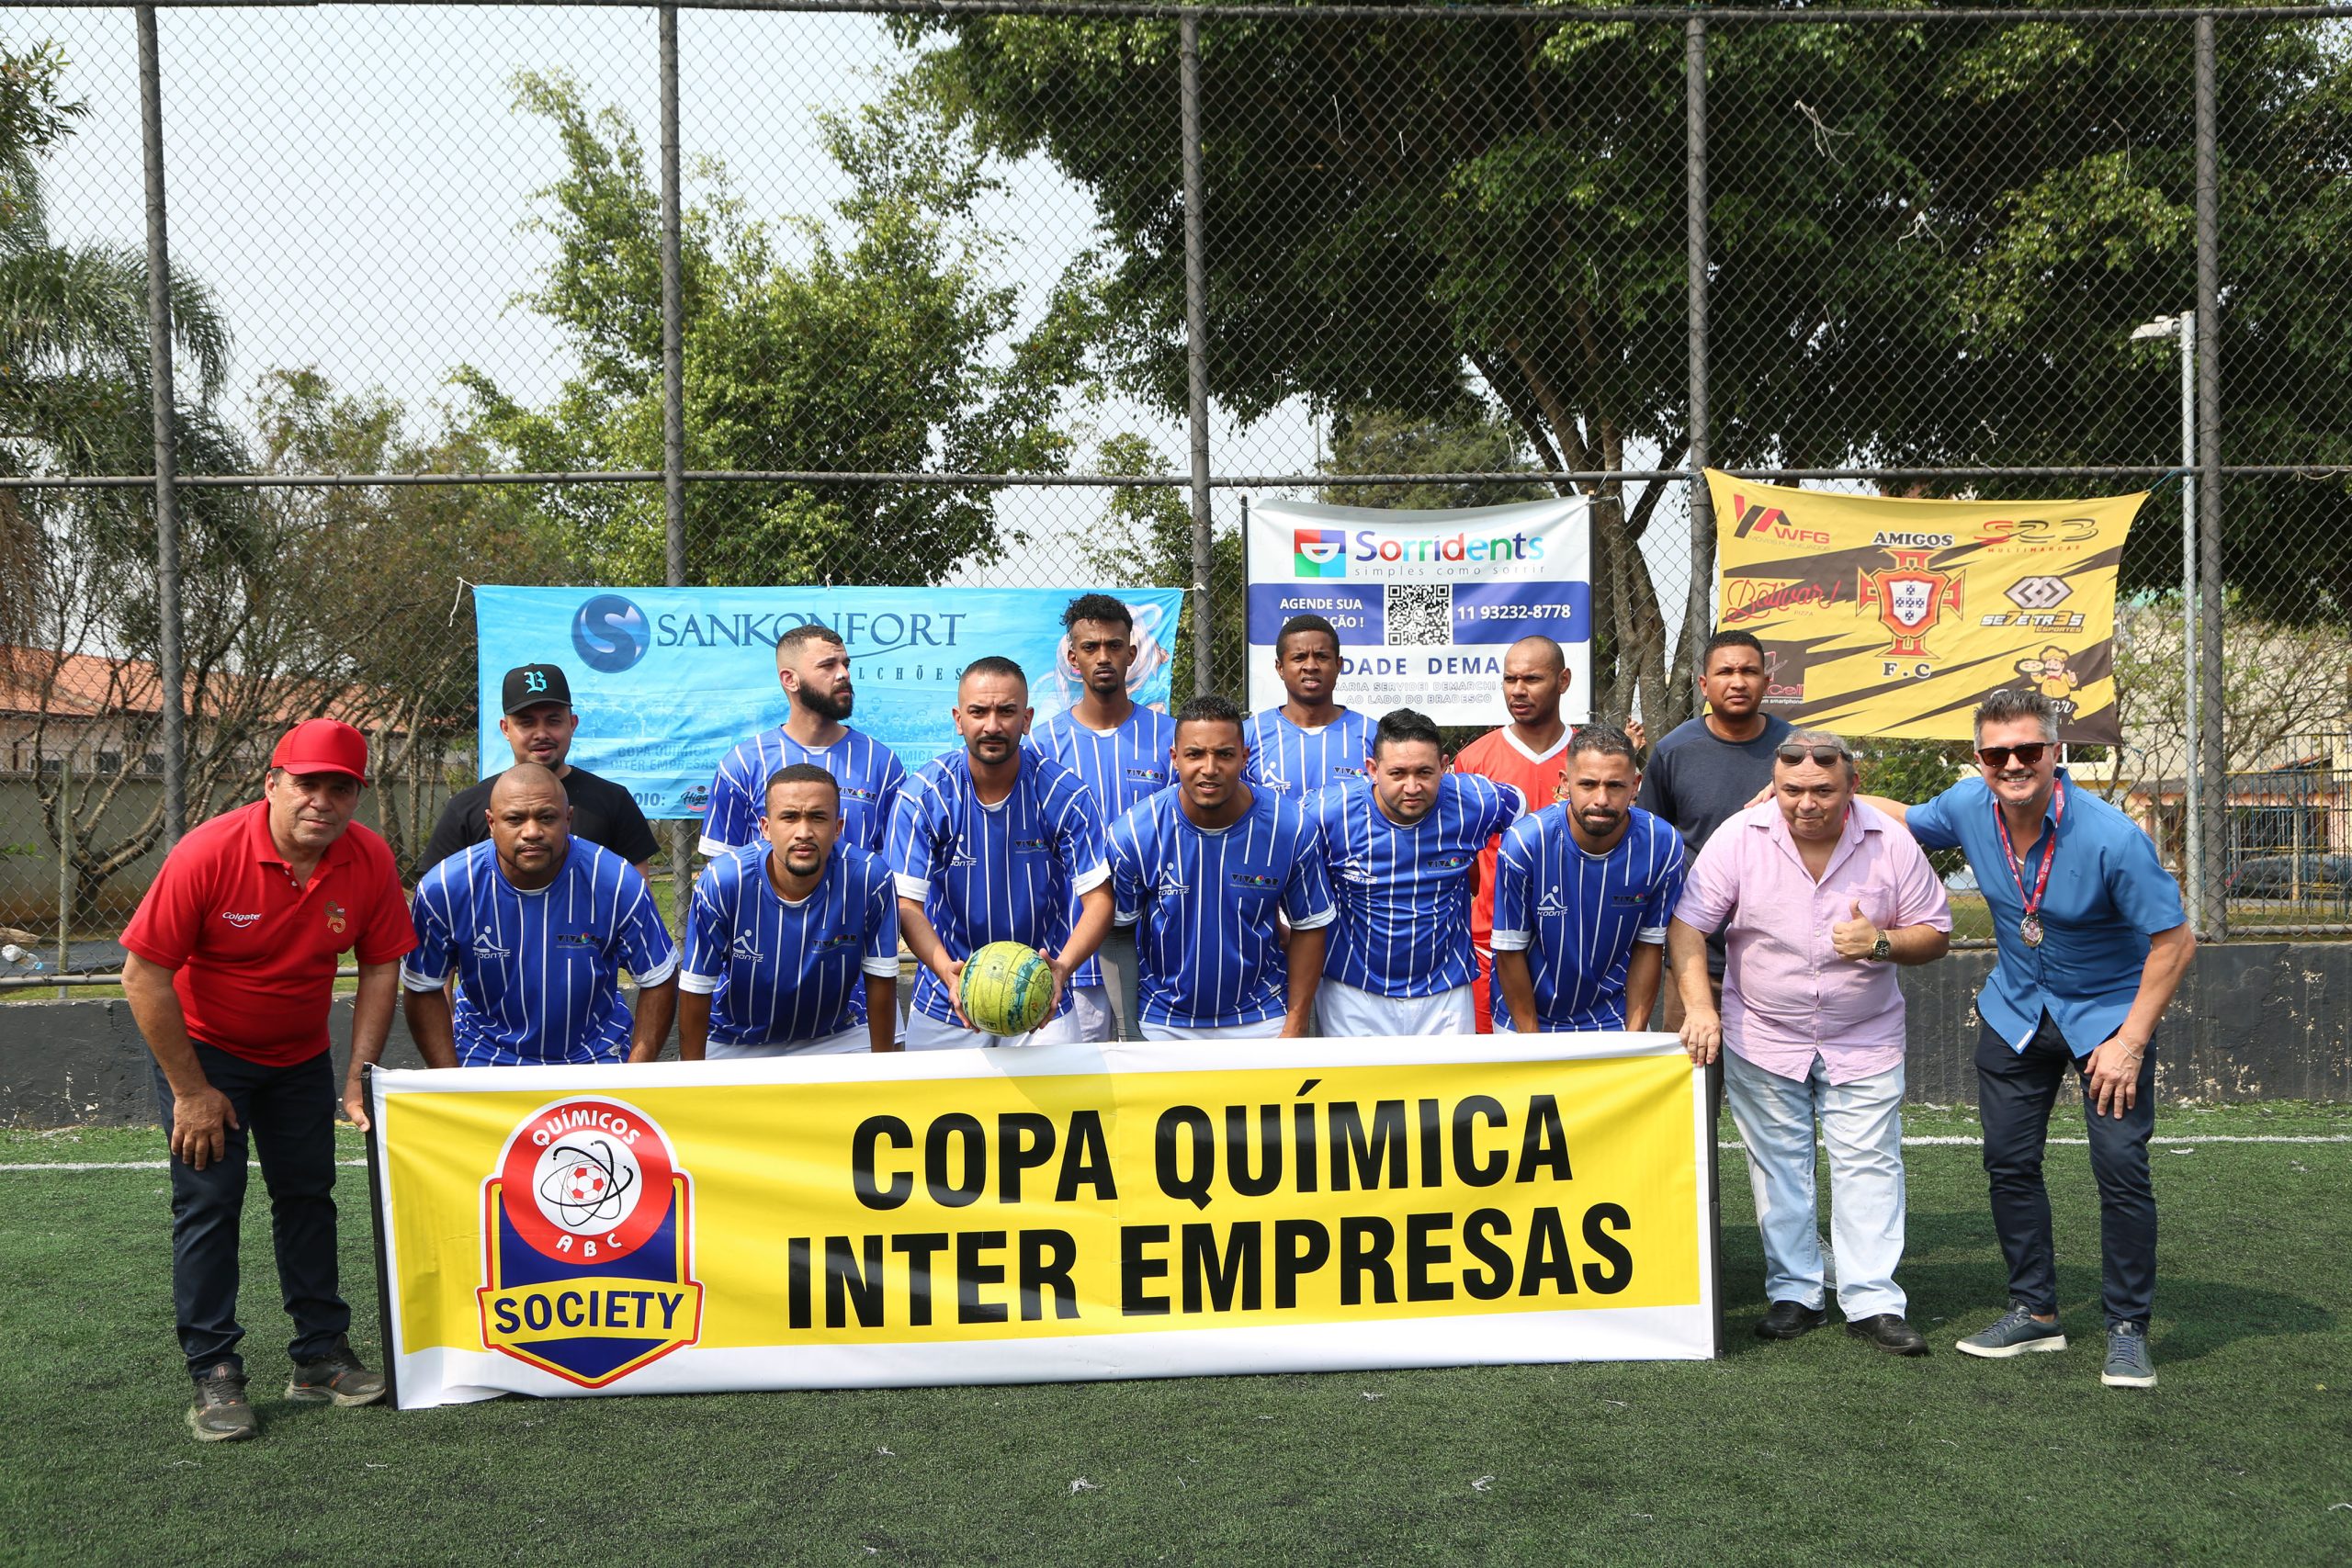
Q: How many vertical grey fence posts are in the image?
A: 5